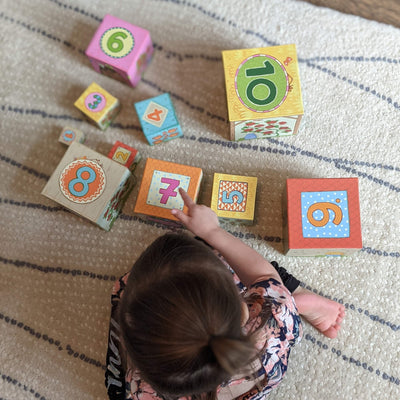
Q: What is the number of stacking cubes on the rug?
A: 10